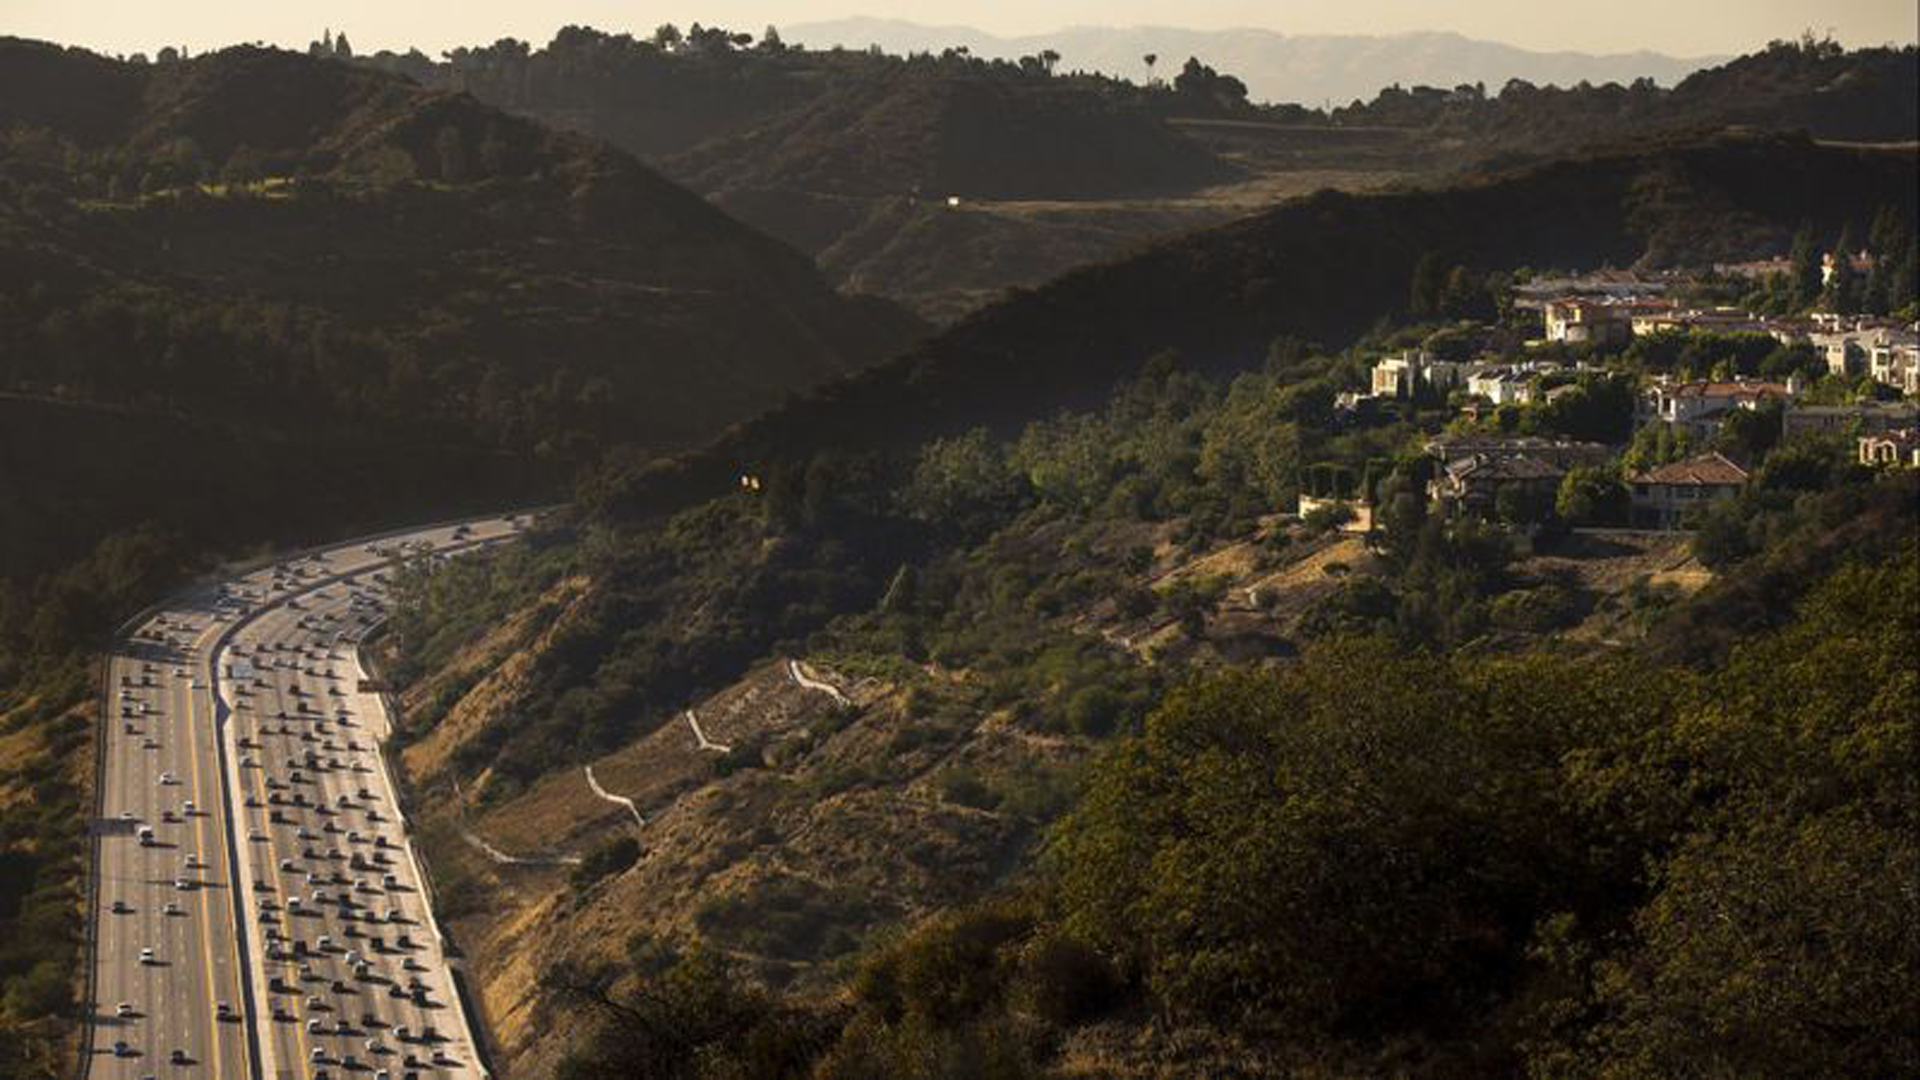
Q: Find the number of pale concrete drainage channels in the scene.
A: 4